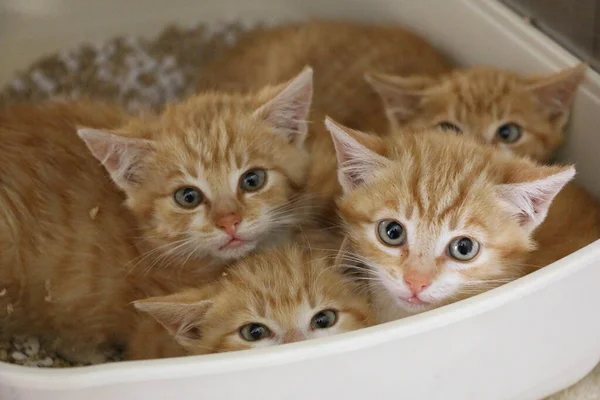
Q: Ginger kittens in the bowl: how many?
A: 4